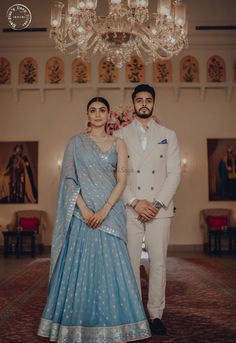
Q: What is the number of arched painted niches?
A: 9